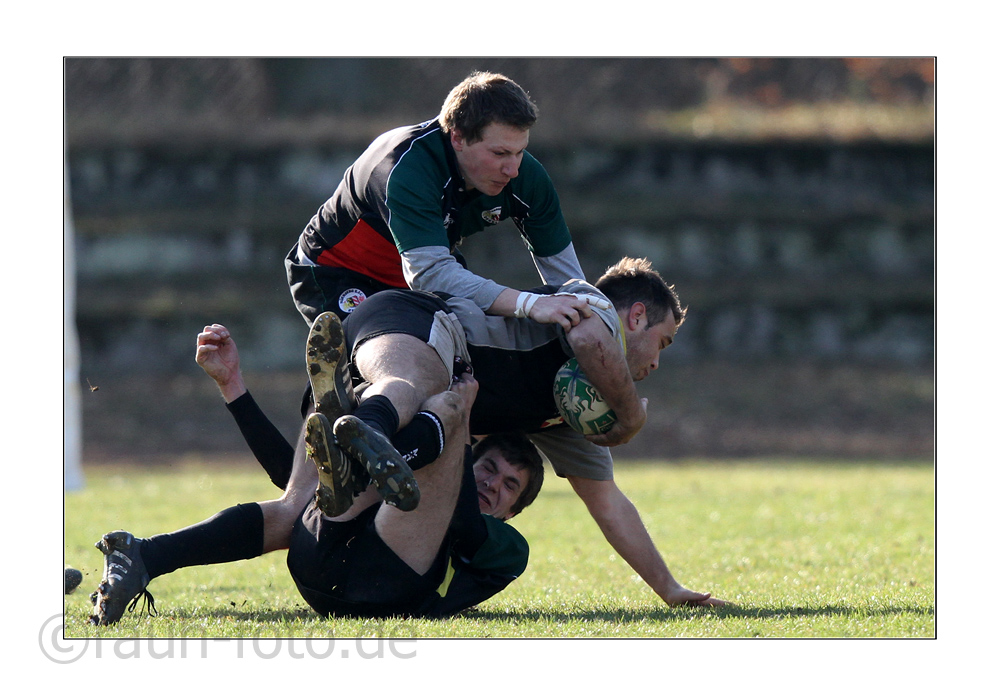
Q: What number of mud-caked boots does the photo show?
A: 4